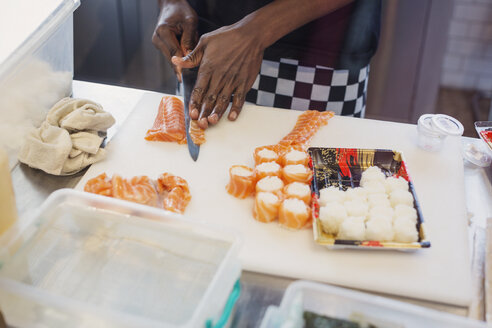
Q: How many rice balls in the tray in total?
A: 14